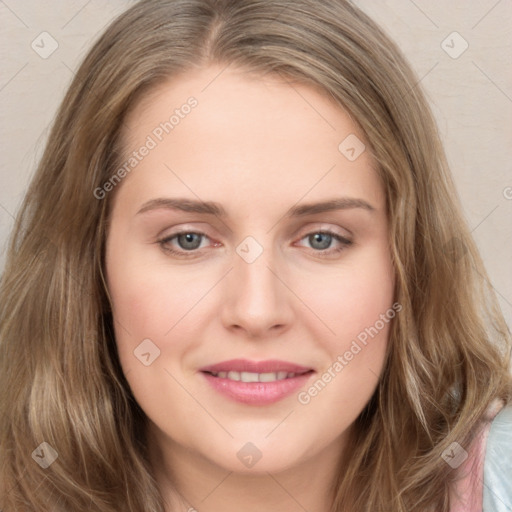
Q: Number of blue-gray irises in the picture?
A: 2